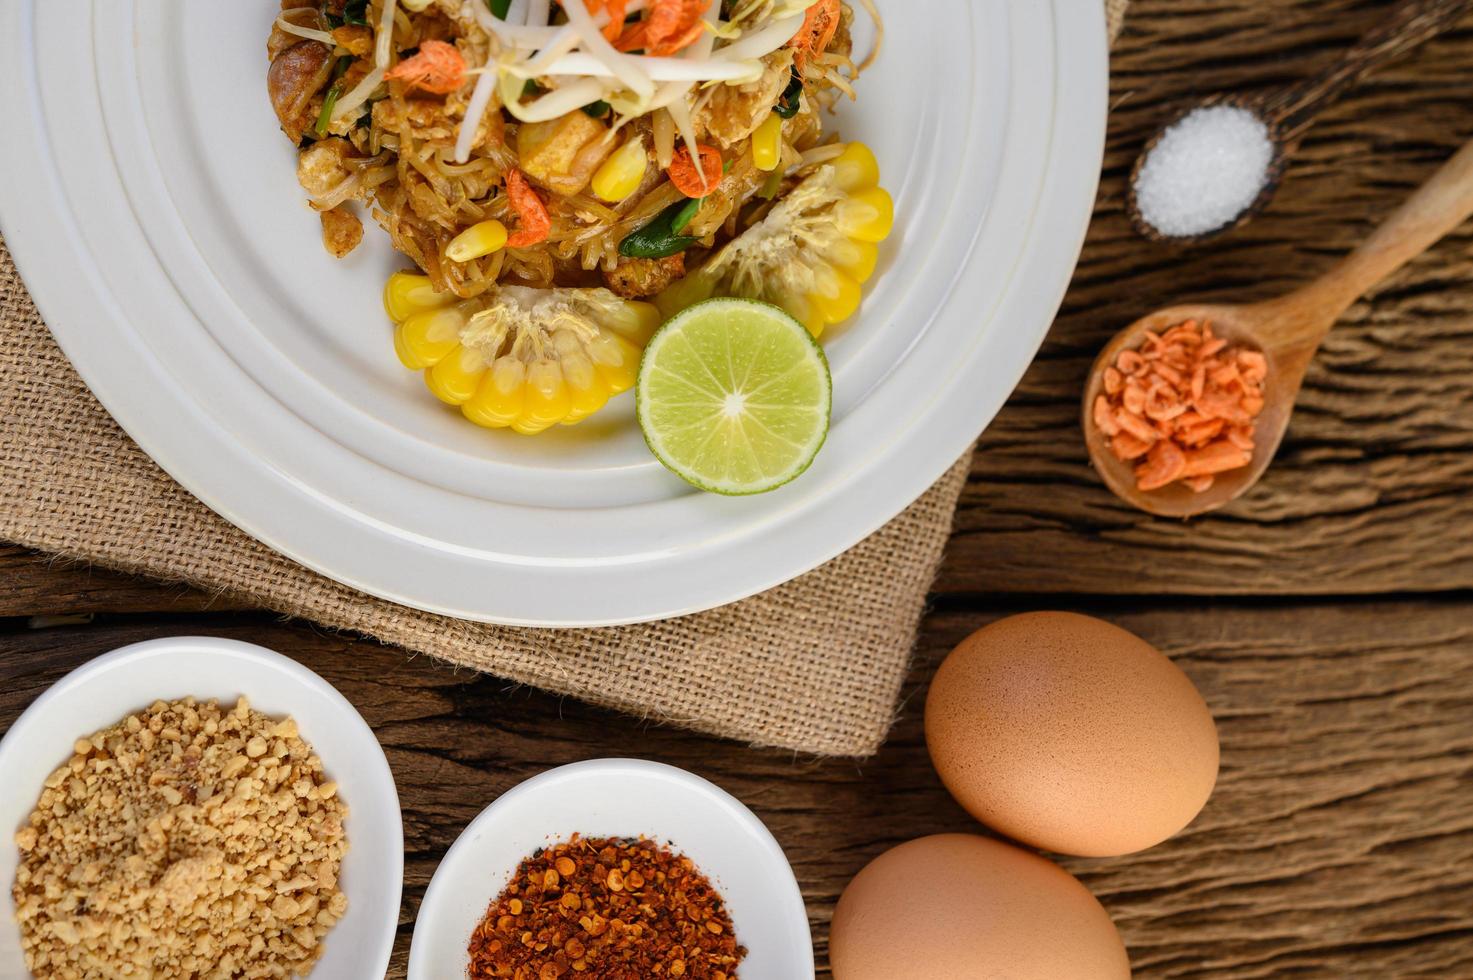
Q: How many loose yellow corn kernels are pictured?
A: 3